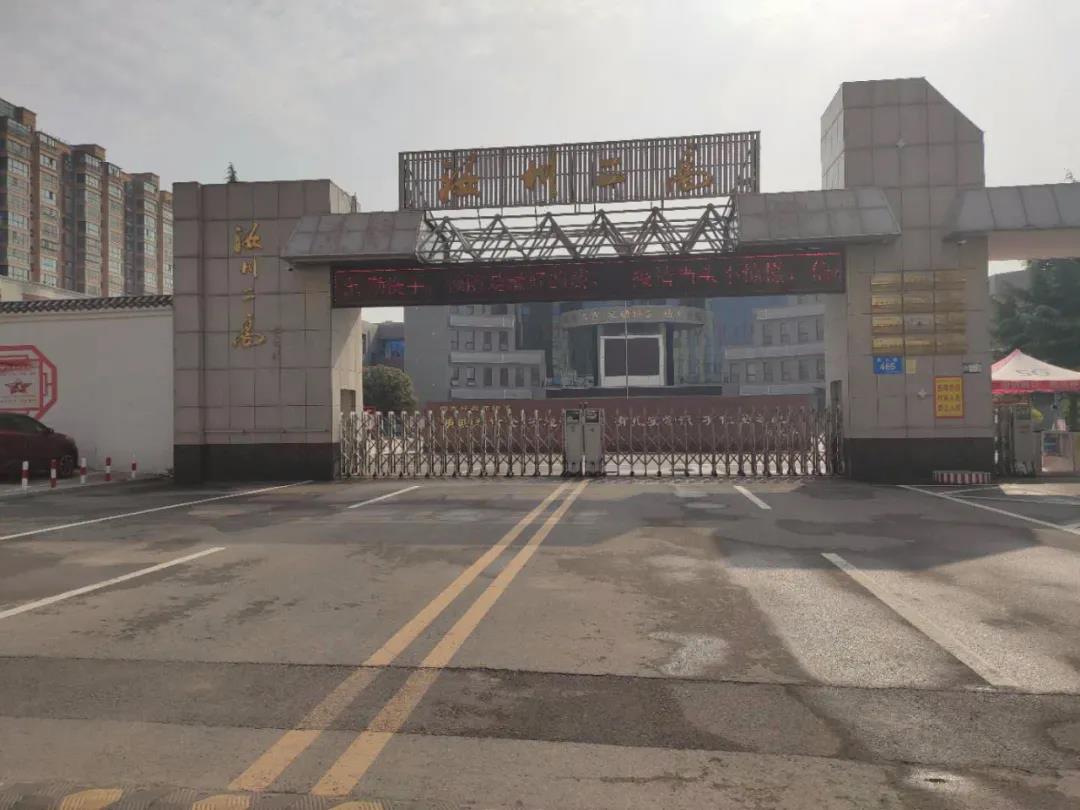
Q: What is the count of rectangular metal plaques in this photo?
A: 12